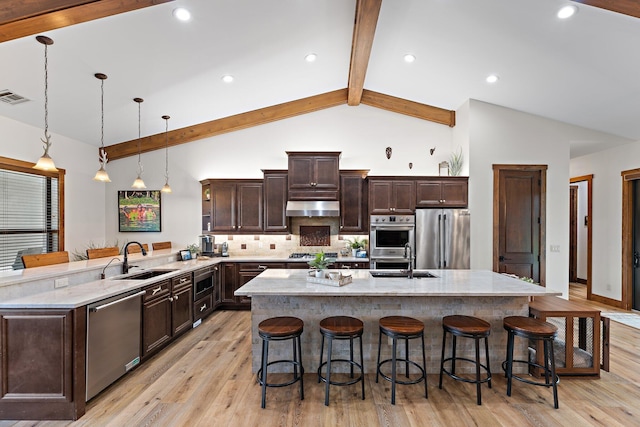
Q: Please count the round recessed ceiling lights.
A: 6